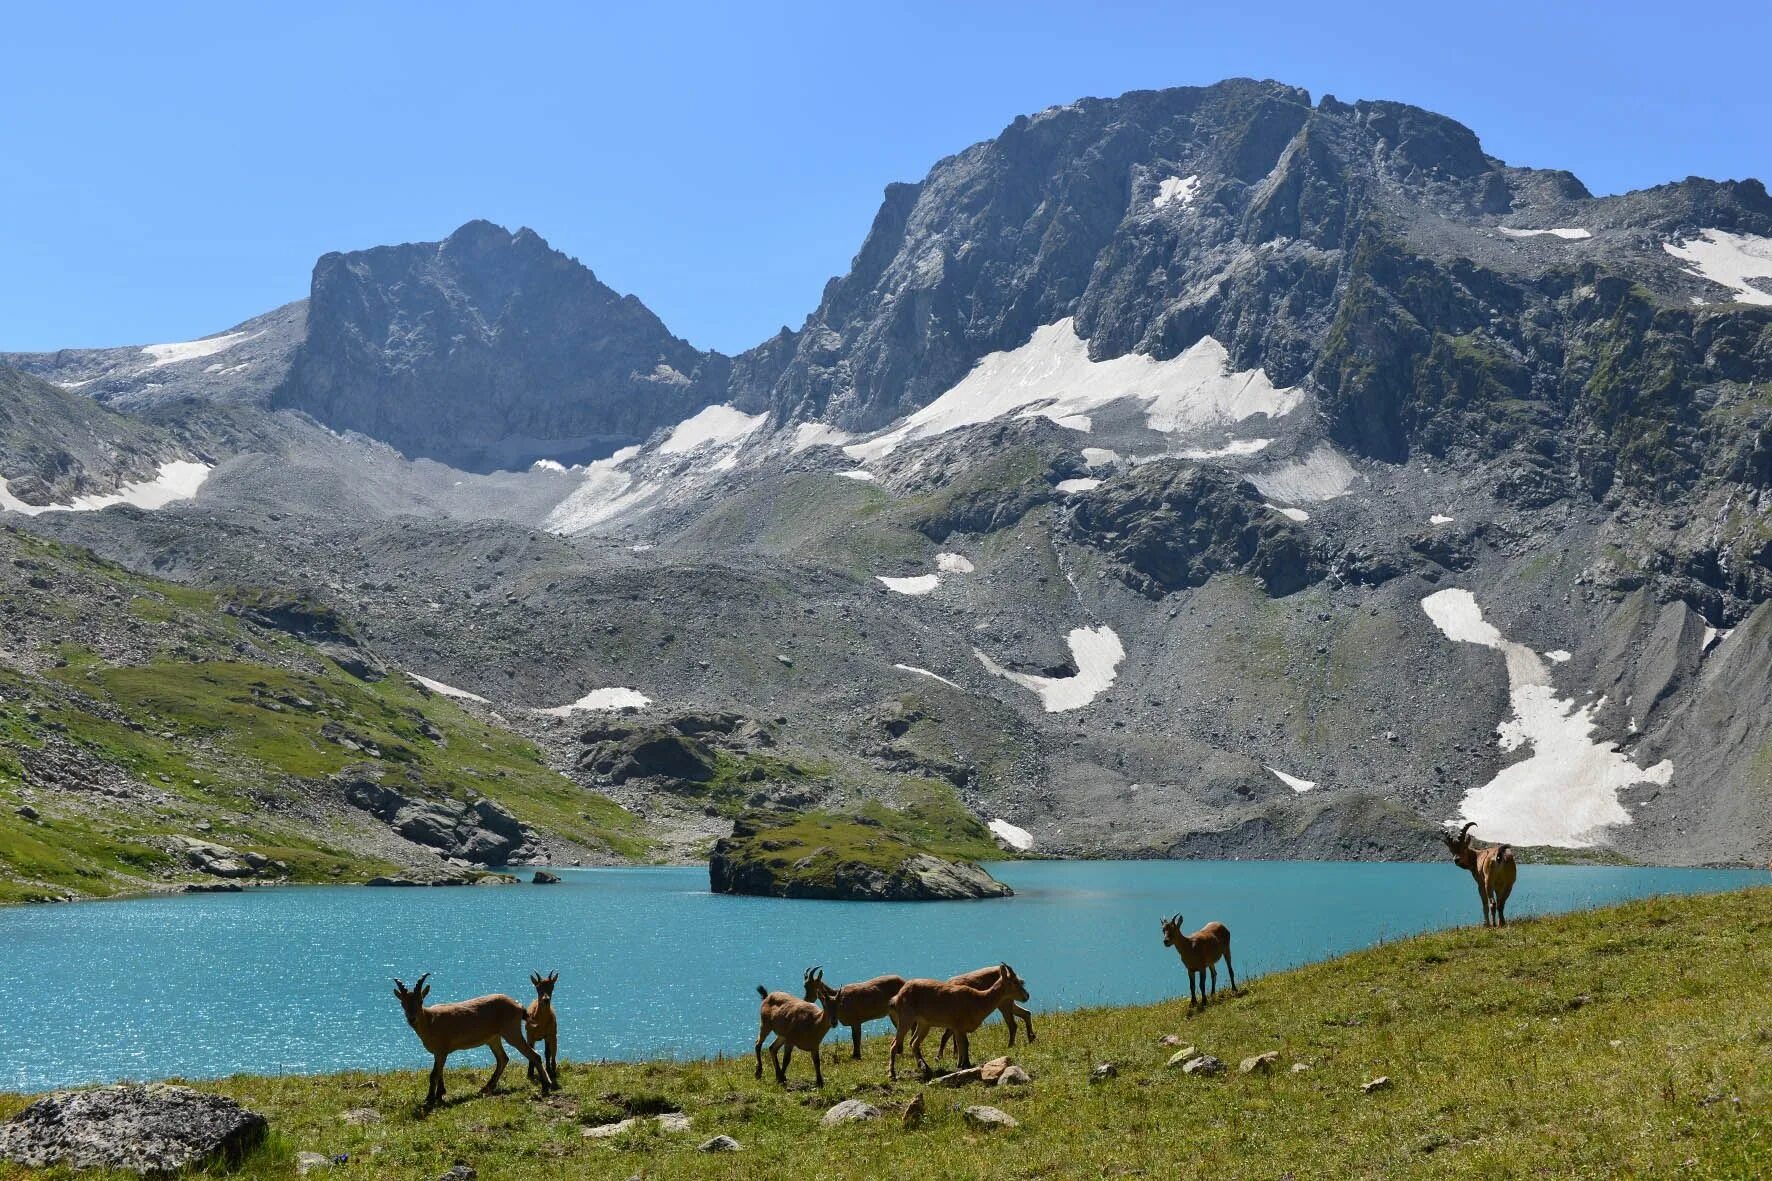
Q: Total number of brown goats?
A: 8